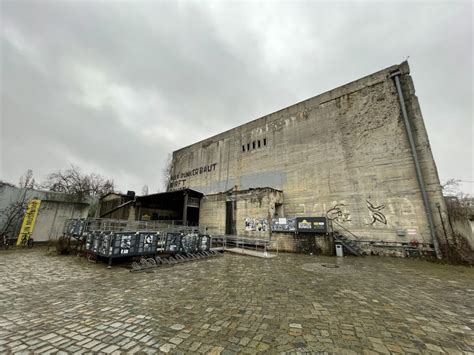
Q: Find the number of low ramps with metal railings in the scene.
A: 1